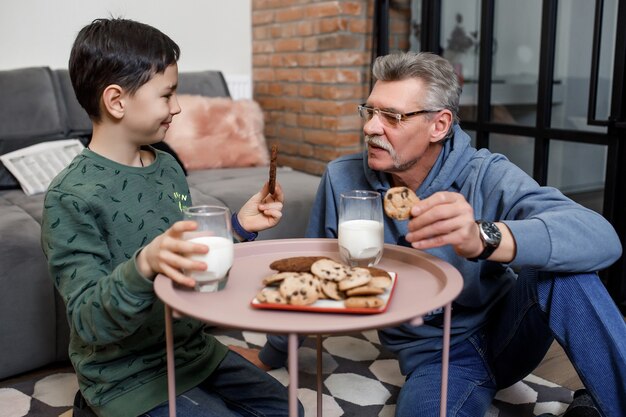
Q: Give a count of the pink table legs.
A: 4